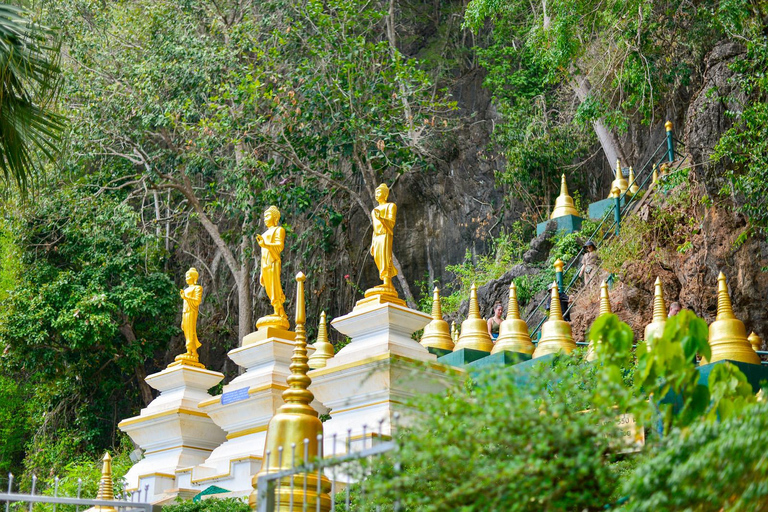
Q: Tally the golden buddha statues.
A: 3